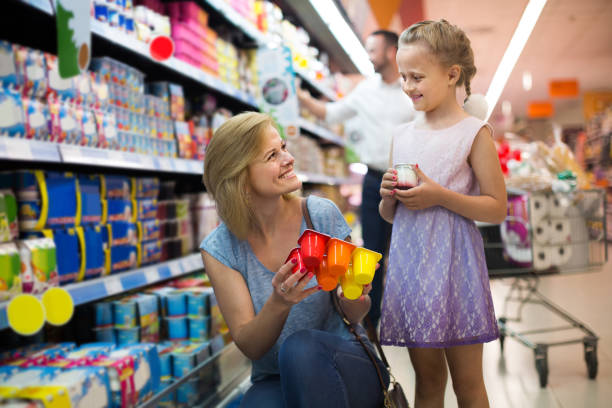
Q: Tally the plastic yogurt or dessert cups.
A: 6